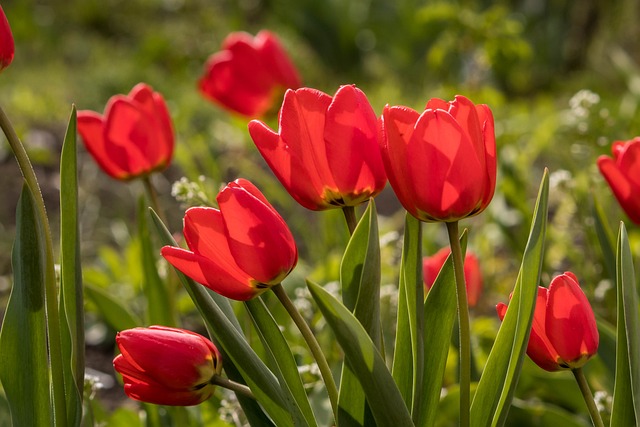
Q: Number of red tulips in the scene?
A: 10